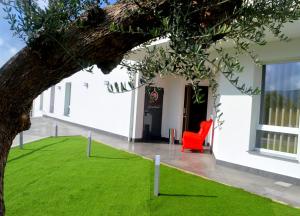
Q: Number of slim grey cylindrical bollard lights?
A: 4